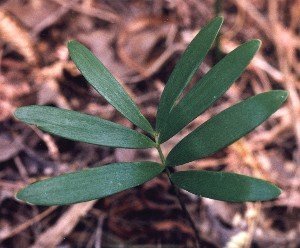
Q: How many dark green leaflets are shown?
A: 7